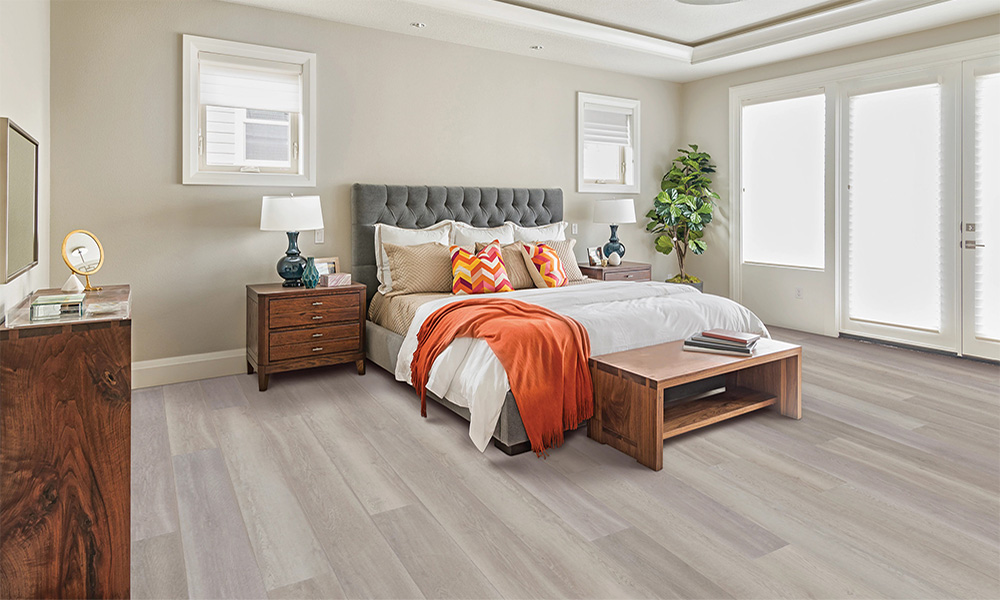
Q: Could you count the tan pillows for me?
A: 3